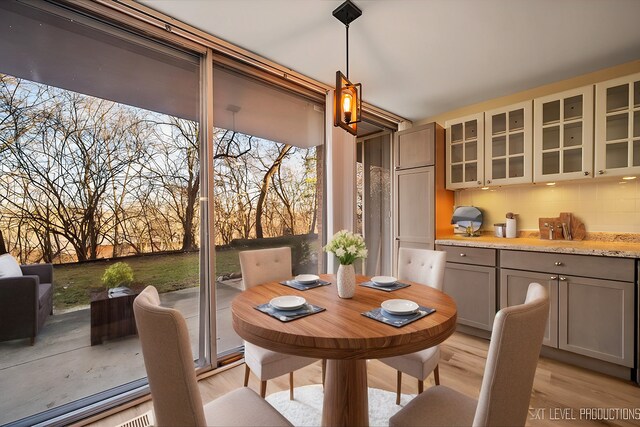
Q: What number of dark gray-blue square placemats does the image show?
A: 4